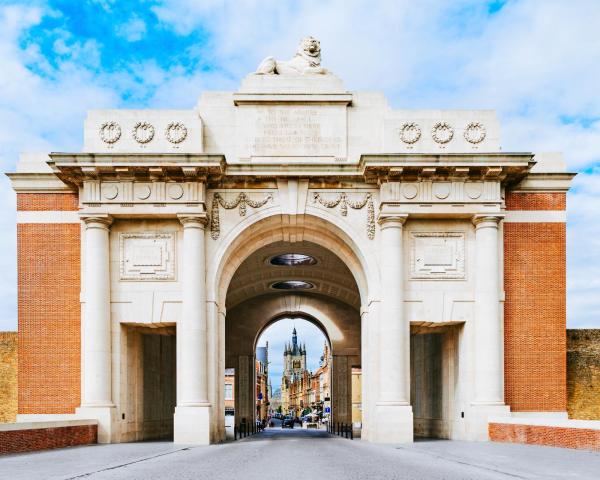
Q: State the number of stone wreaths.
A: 6